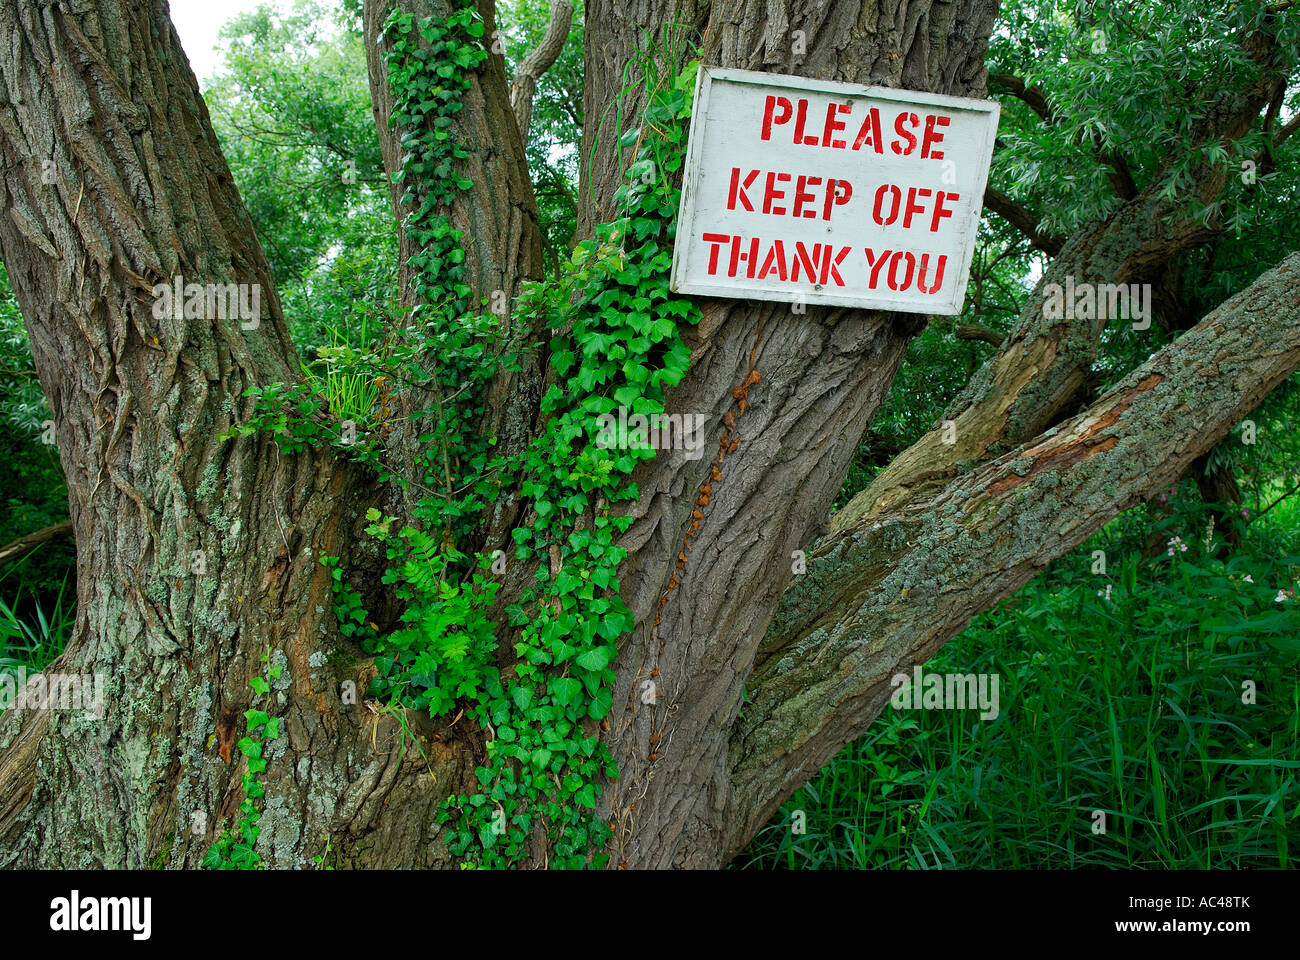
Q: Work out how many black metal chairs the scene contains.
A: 0